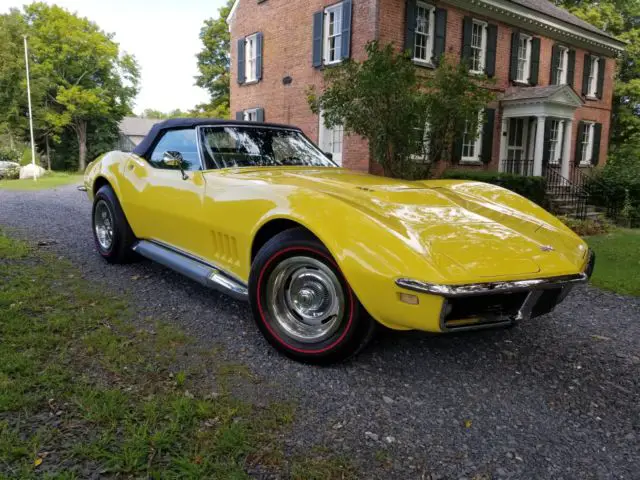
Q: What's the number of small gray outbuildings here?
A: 1